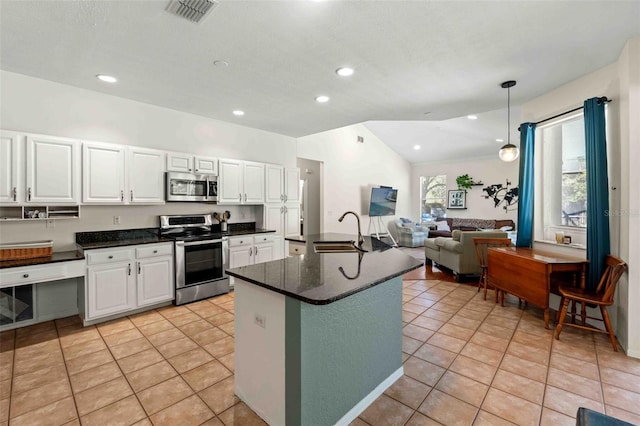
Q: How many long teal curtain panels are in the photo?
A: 2